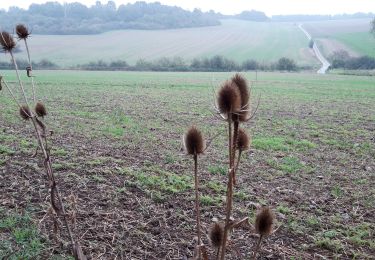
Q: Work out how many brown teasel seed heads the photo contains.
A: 10